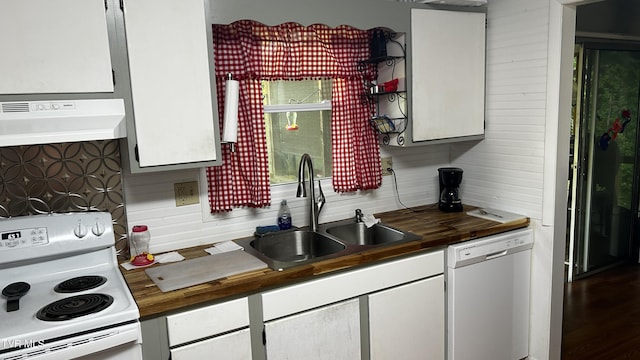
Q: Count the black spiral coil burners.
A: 2